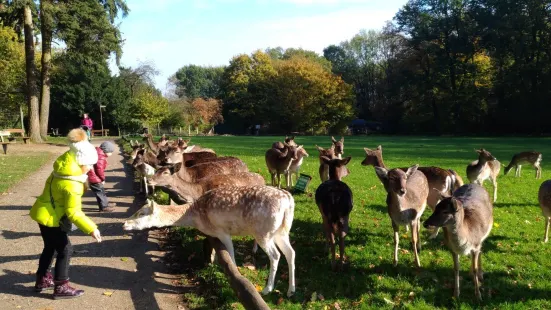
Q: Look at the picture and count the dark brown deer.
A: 1